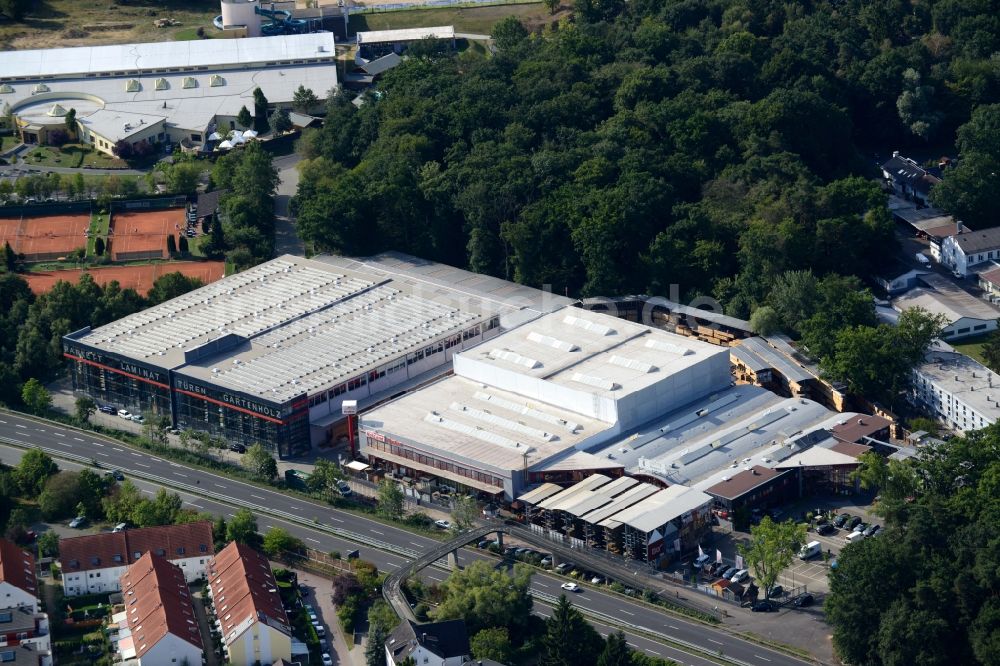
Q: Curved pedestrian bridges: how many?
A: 1